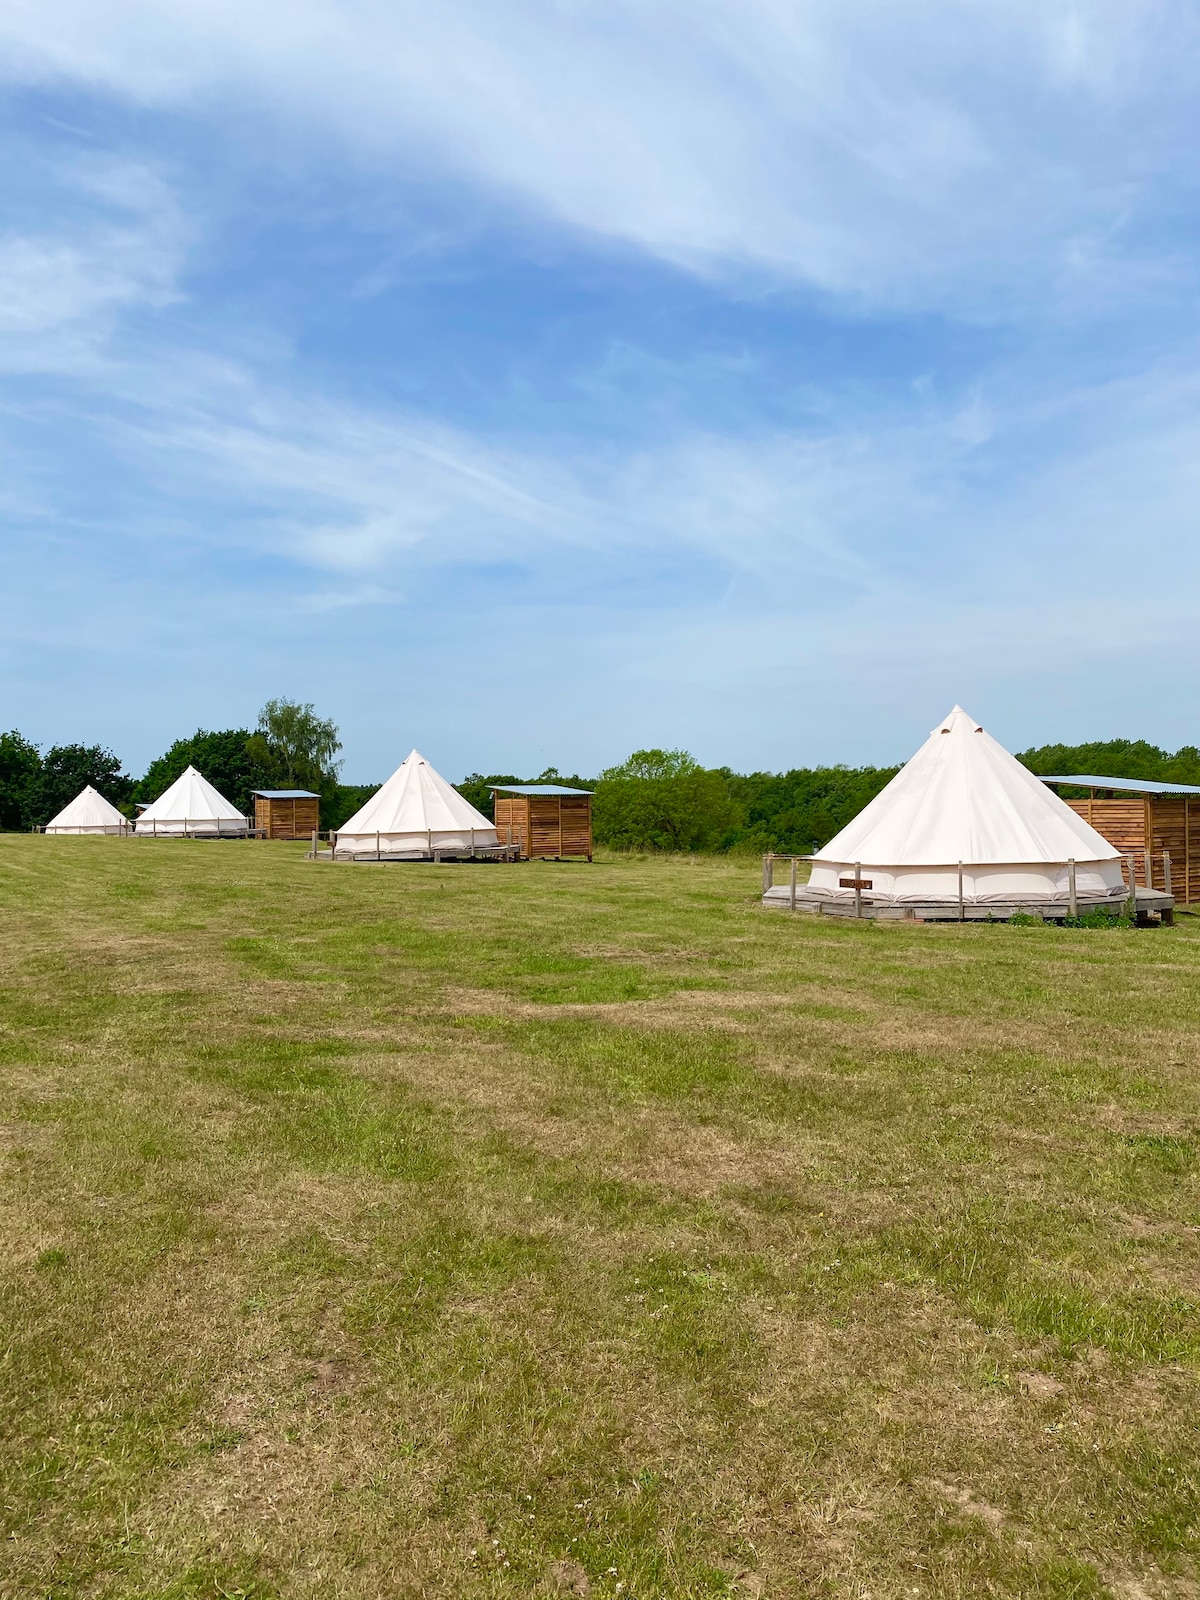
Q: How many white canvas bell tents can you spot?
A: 4